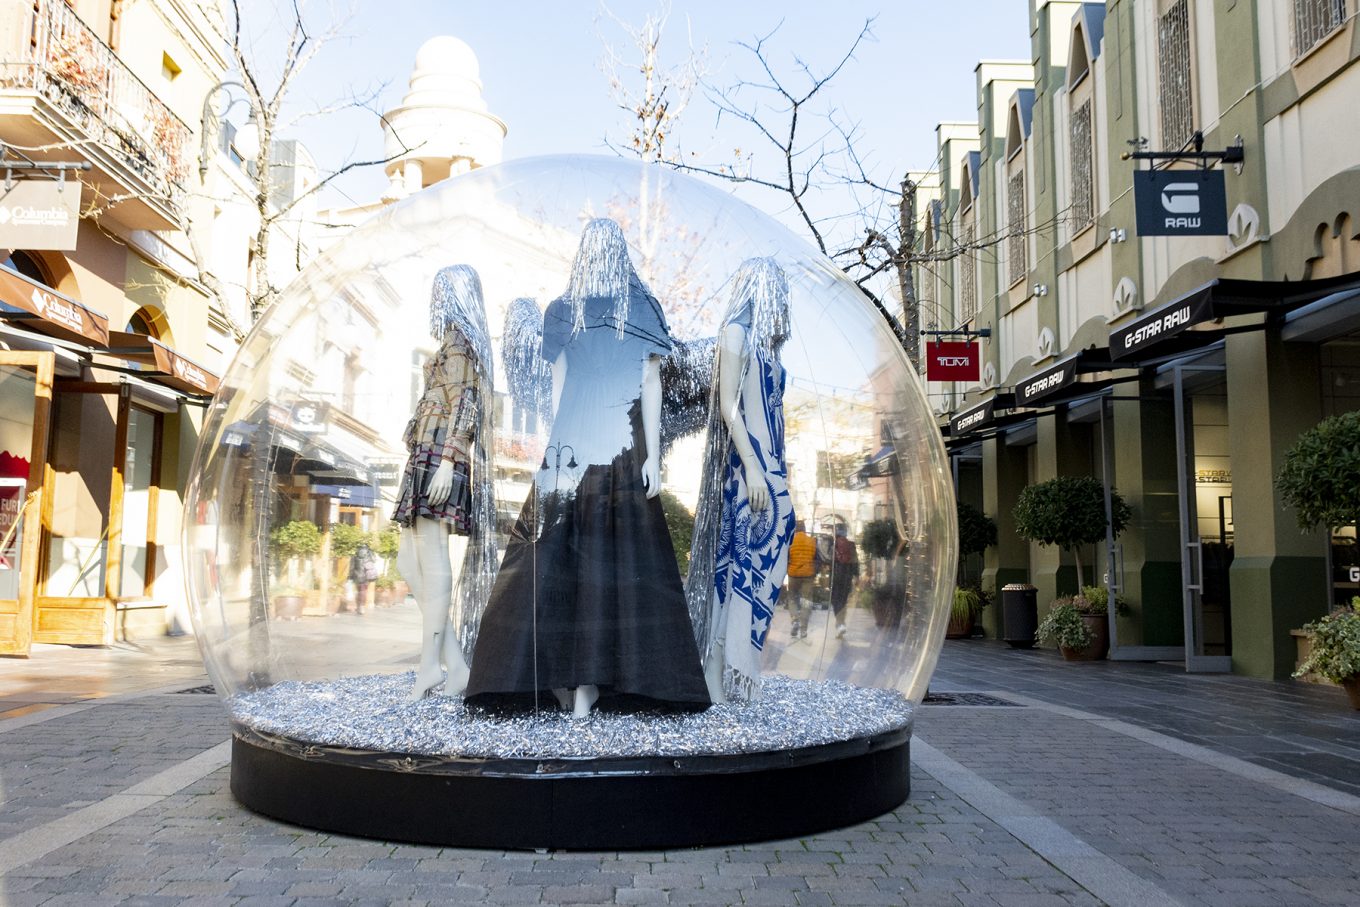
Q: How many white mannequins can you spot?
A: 3